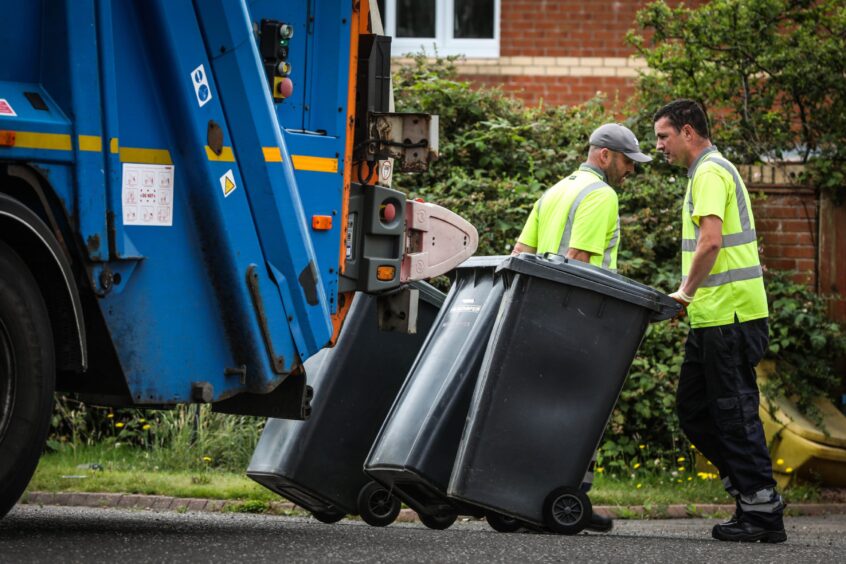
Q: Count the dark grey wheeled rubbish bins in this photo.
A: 3